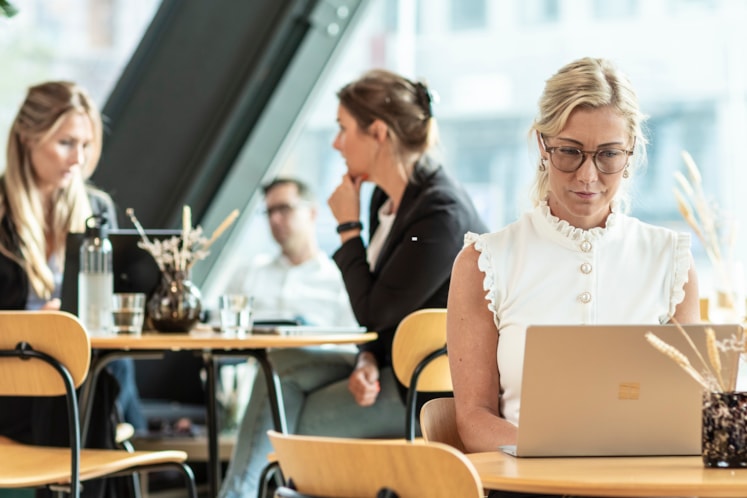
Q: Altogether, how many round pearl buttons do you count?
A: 3